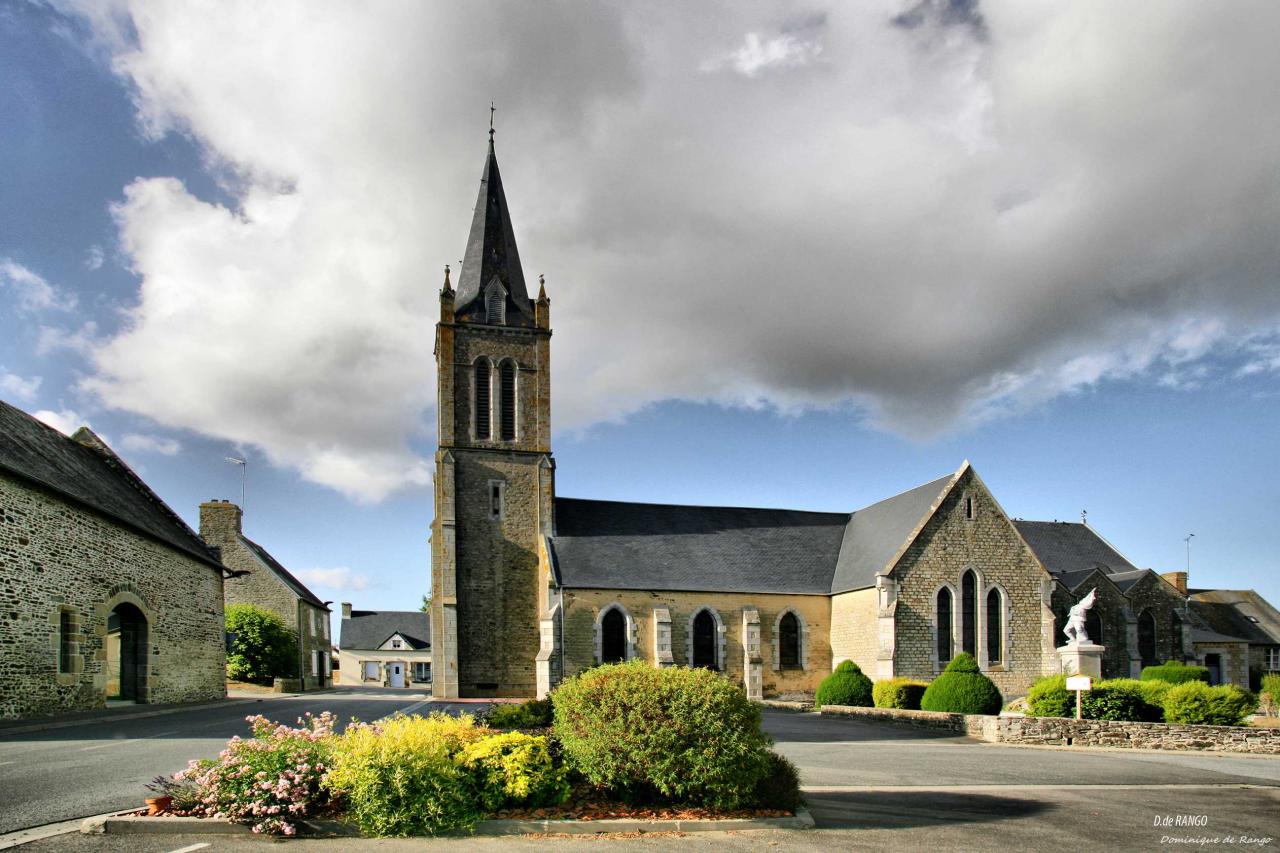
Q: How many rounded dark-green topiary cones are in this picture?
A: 2